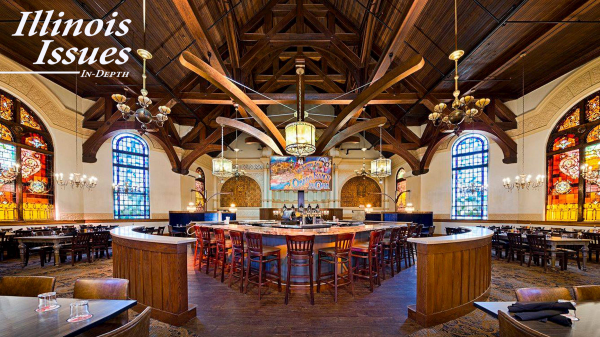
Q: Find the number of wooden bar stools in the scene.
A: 13